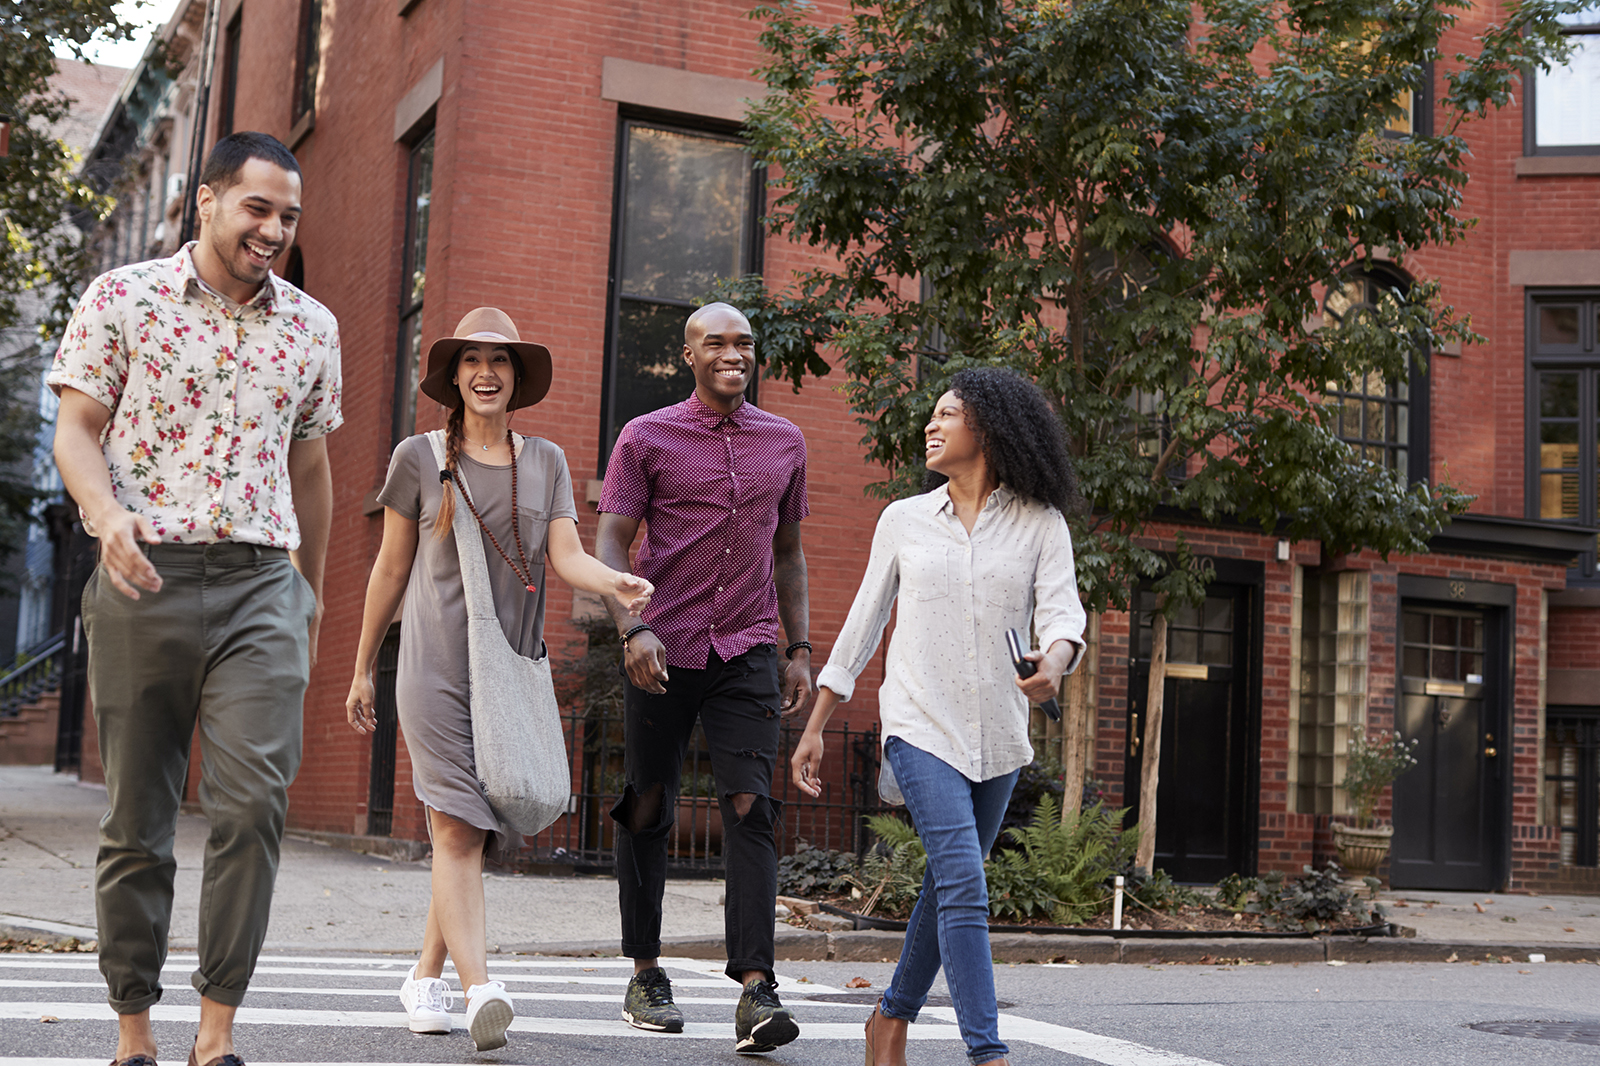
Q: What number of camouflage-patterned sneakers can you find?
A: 2